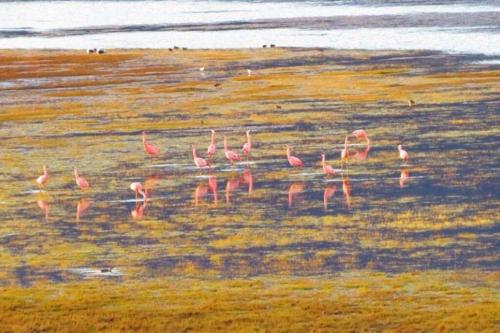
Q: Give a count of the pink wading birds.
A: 13